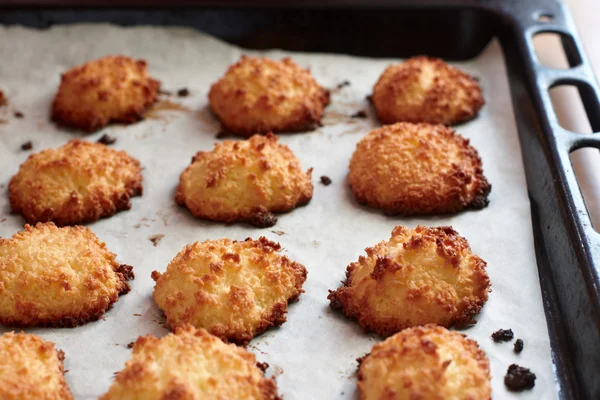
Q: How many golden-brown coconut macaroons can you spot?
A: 12